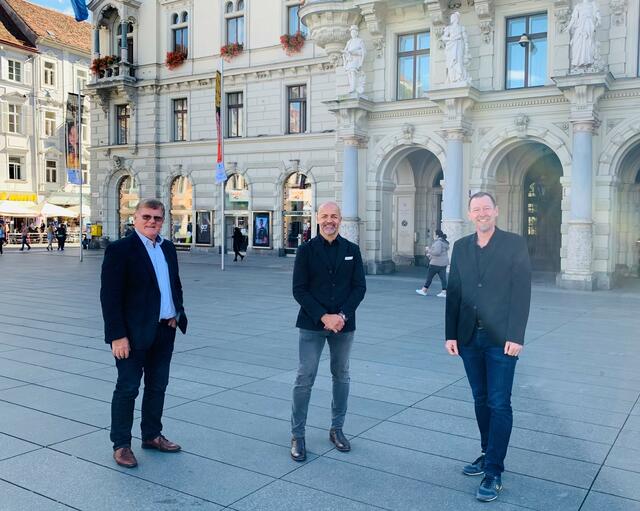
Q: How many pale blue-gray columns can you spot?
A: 3